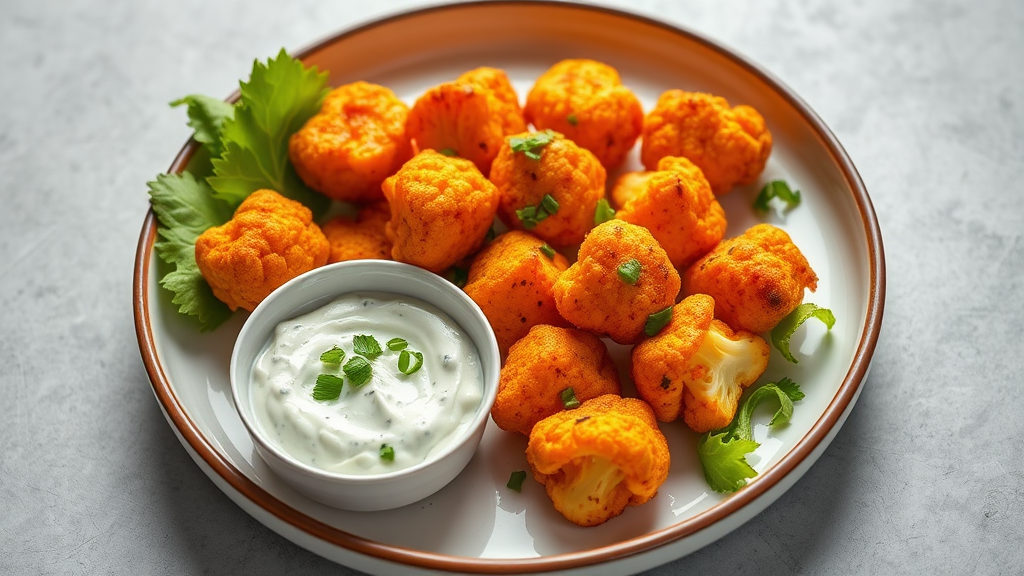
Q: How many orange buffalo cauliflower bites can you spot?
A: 15